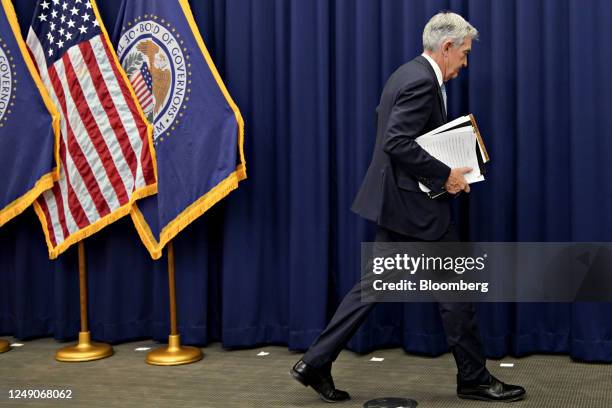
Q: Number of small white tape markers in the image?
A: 5